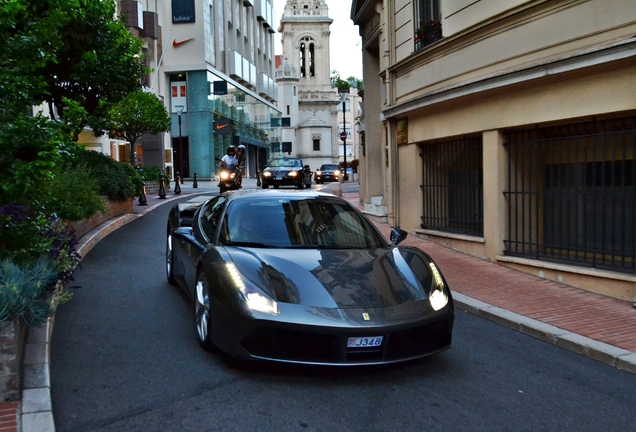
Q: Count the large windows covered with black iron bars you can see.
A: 2